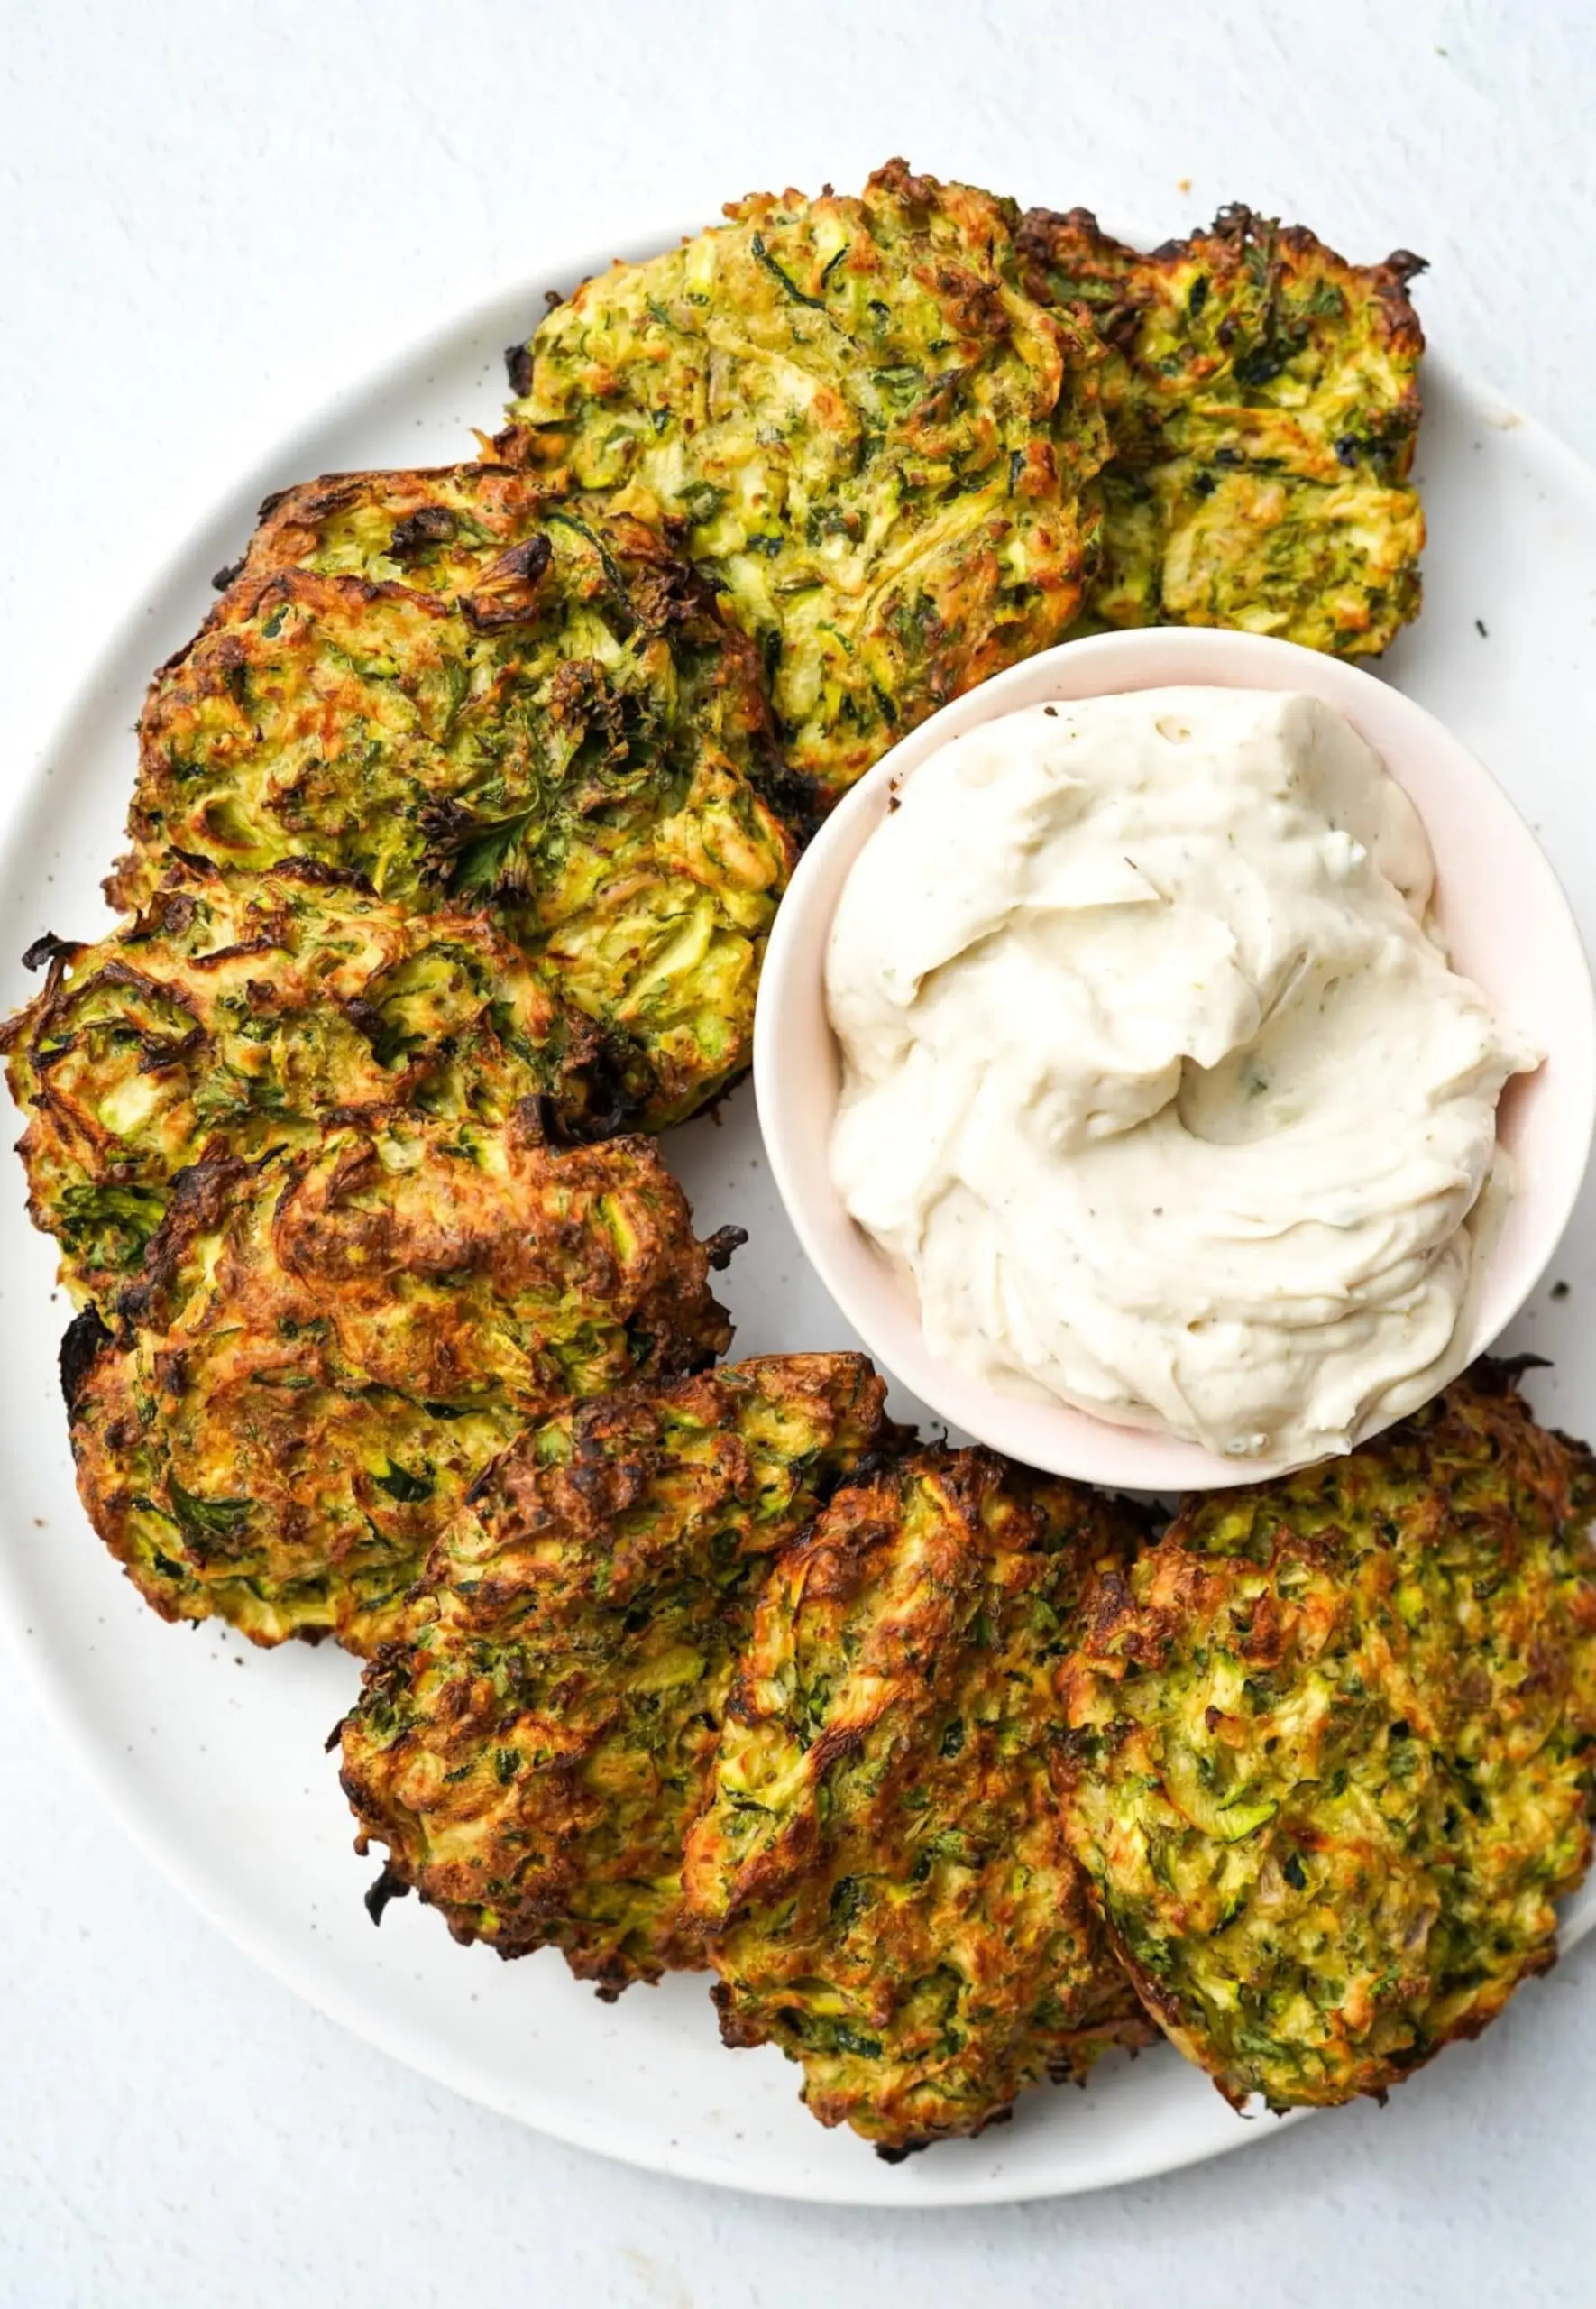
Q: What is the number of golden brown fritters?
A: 8